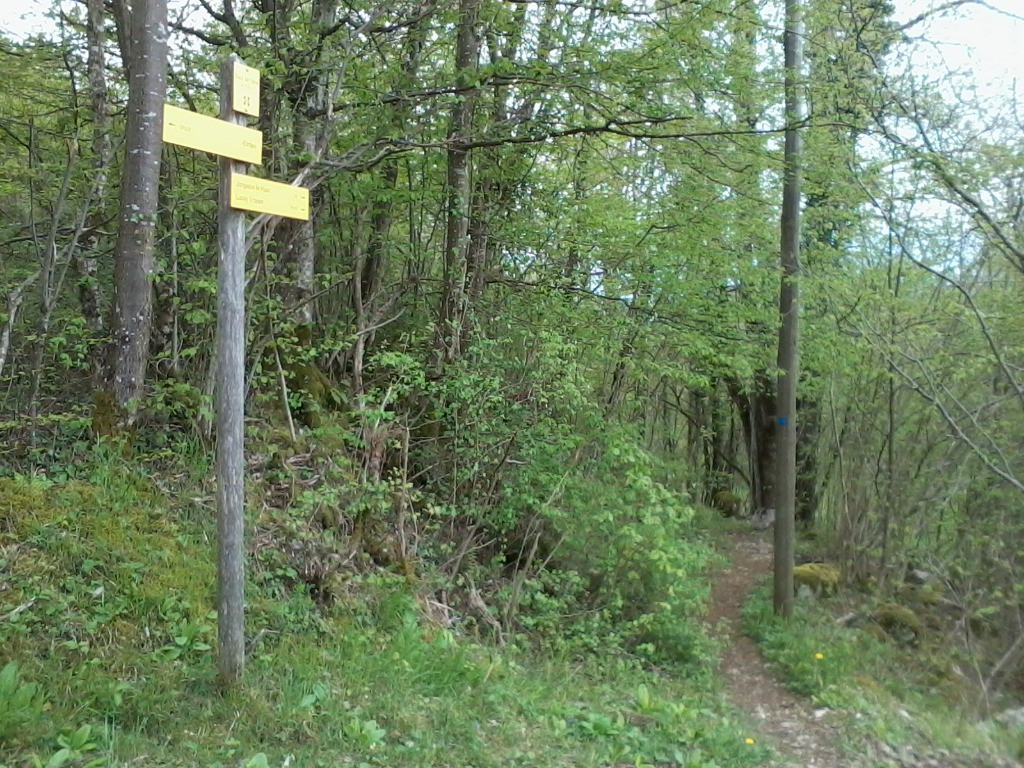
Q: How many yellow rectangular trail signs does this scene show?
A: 3